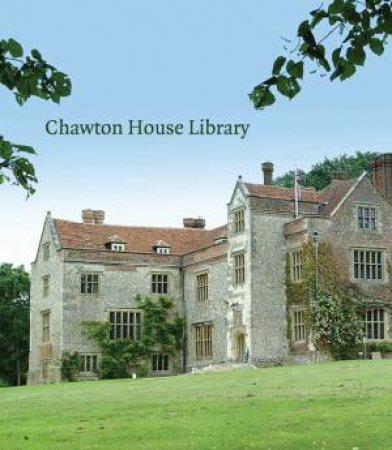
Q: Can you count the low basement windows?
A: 2